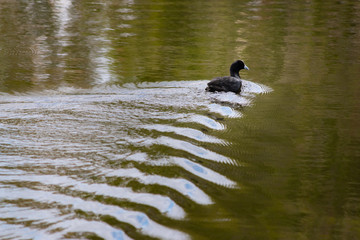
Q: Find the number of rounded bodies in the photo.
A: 1